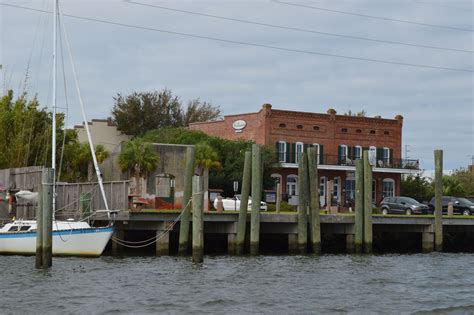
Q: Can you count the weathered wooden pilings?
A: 11